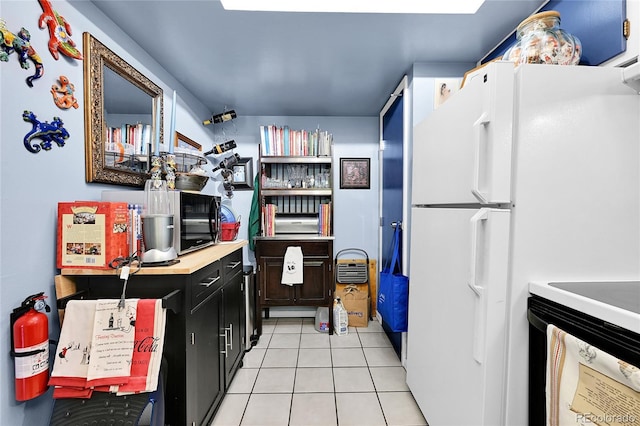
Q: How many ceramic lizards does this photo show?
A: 4